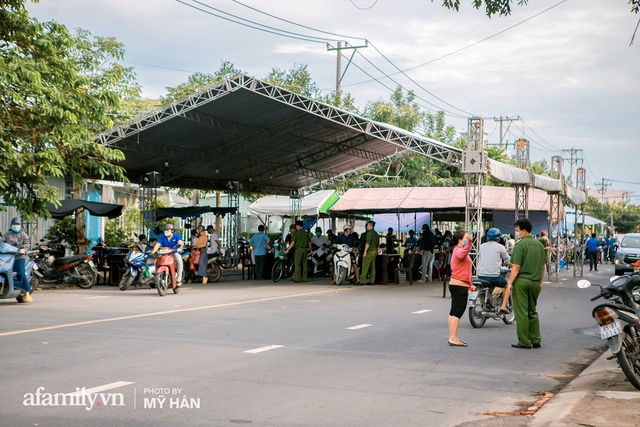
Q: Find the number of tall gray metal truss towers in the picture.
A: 4